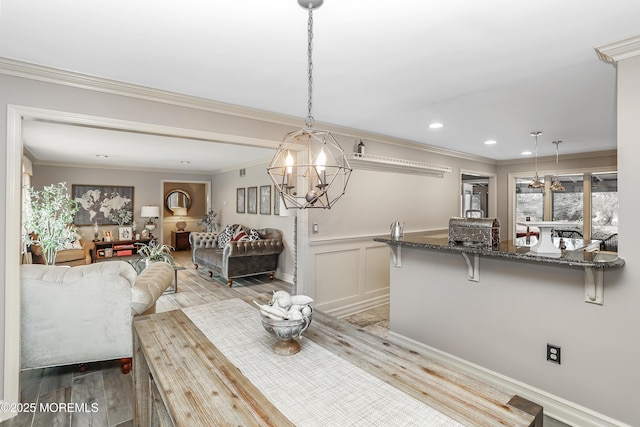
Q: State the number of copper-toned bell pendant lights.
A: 2